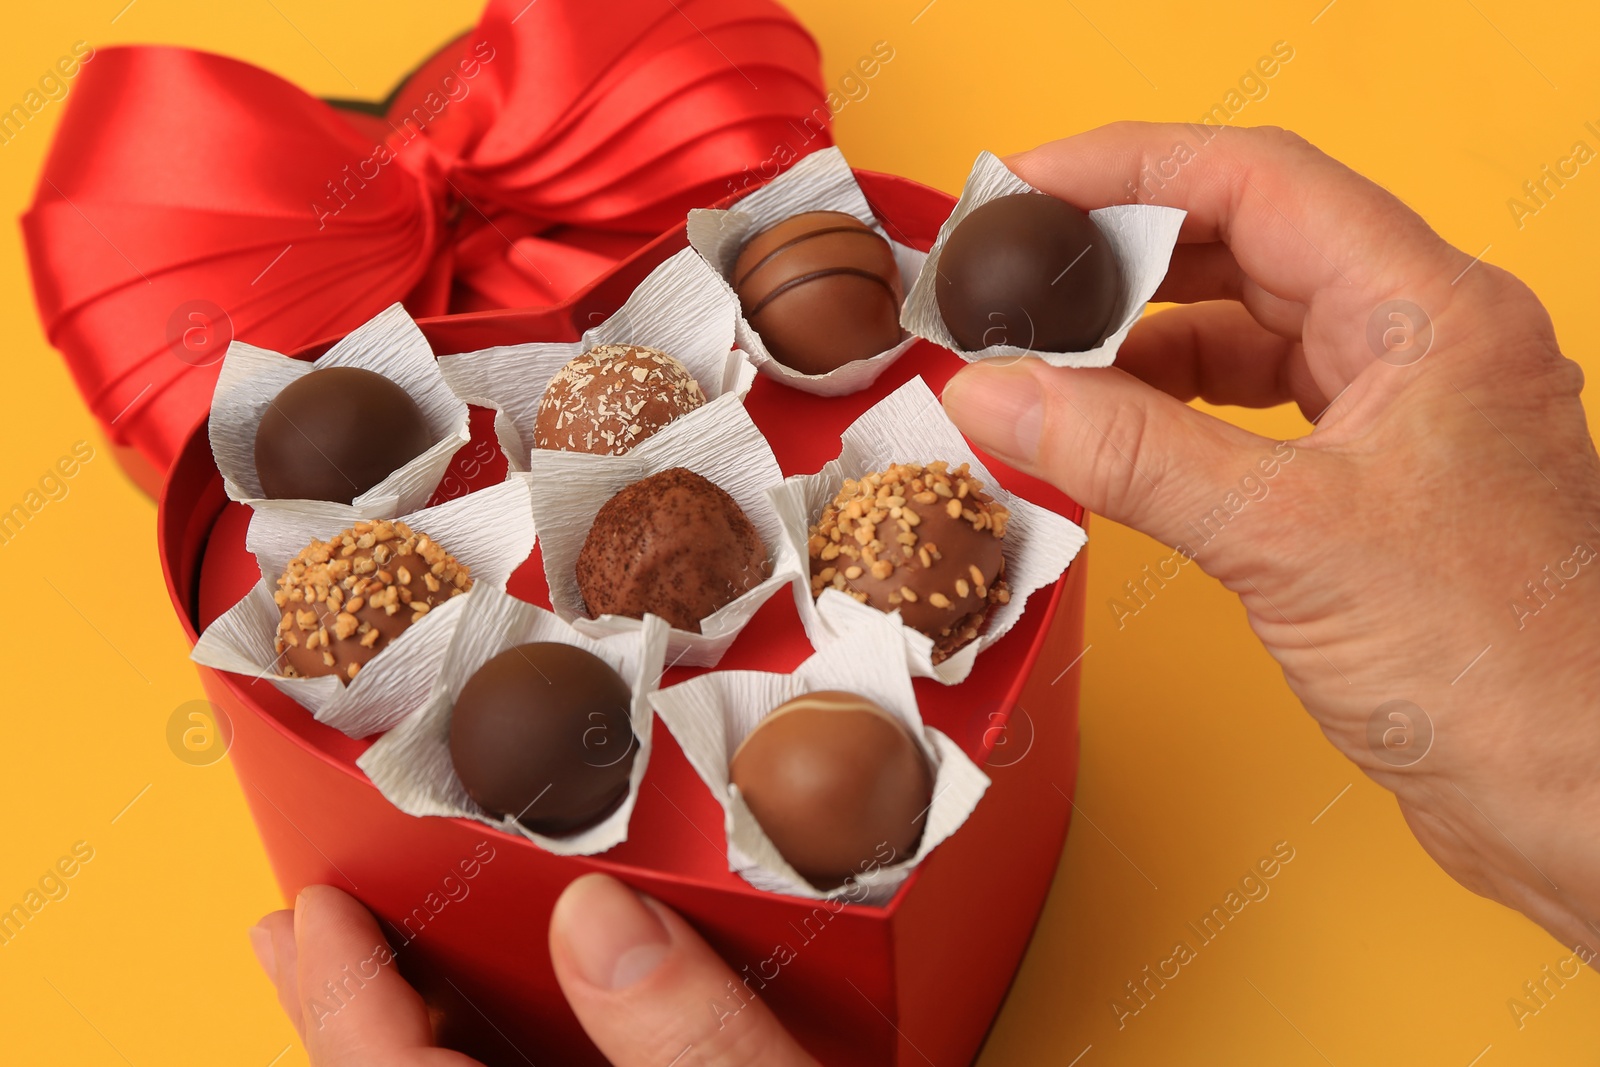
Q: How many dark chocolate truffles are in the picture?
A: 3